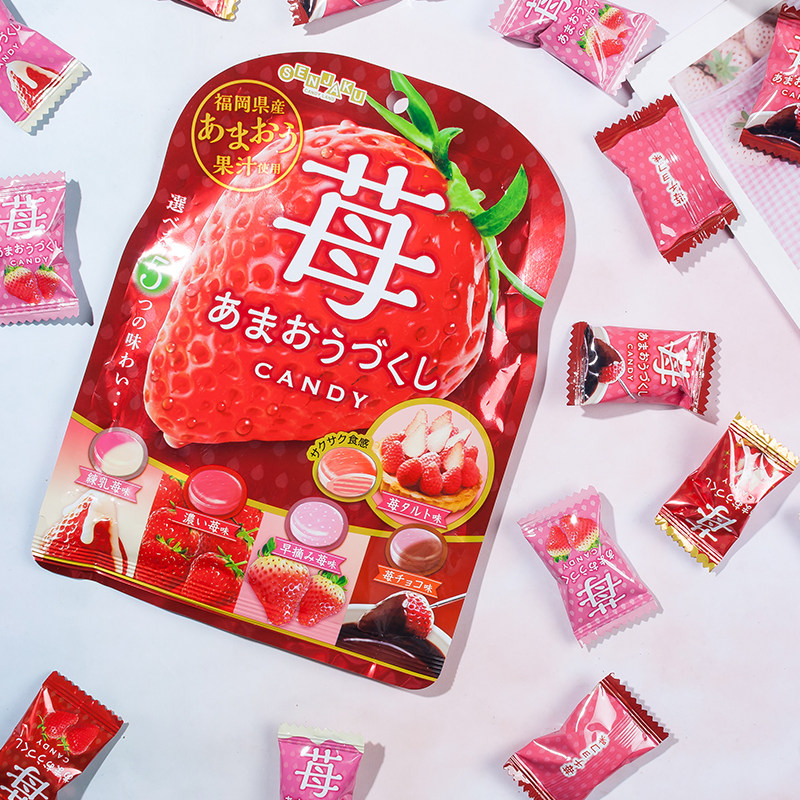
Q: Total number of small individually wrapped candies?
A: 13